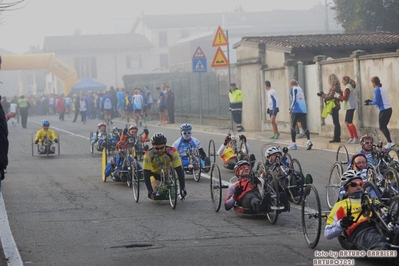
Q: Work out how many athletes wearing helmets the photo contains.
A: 13